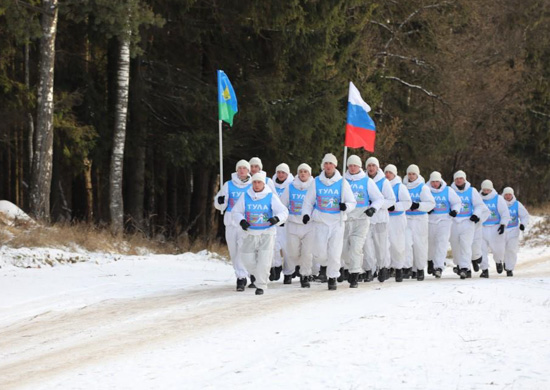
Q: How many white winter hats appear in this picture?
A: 14